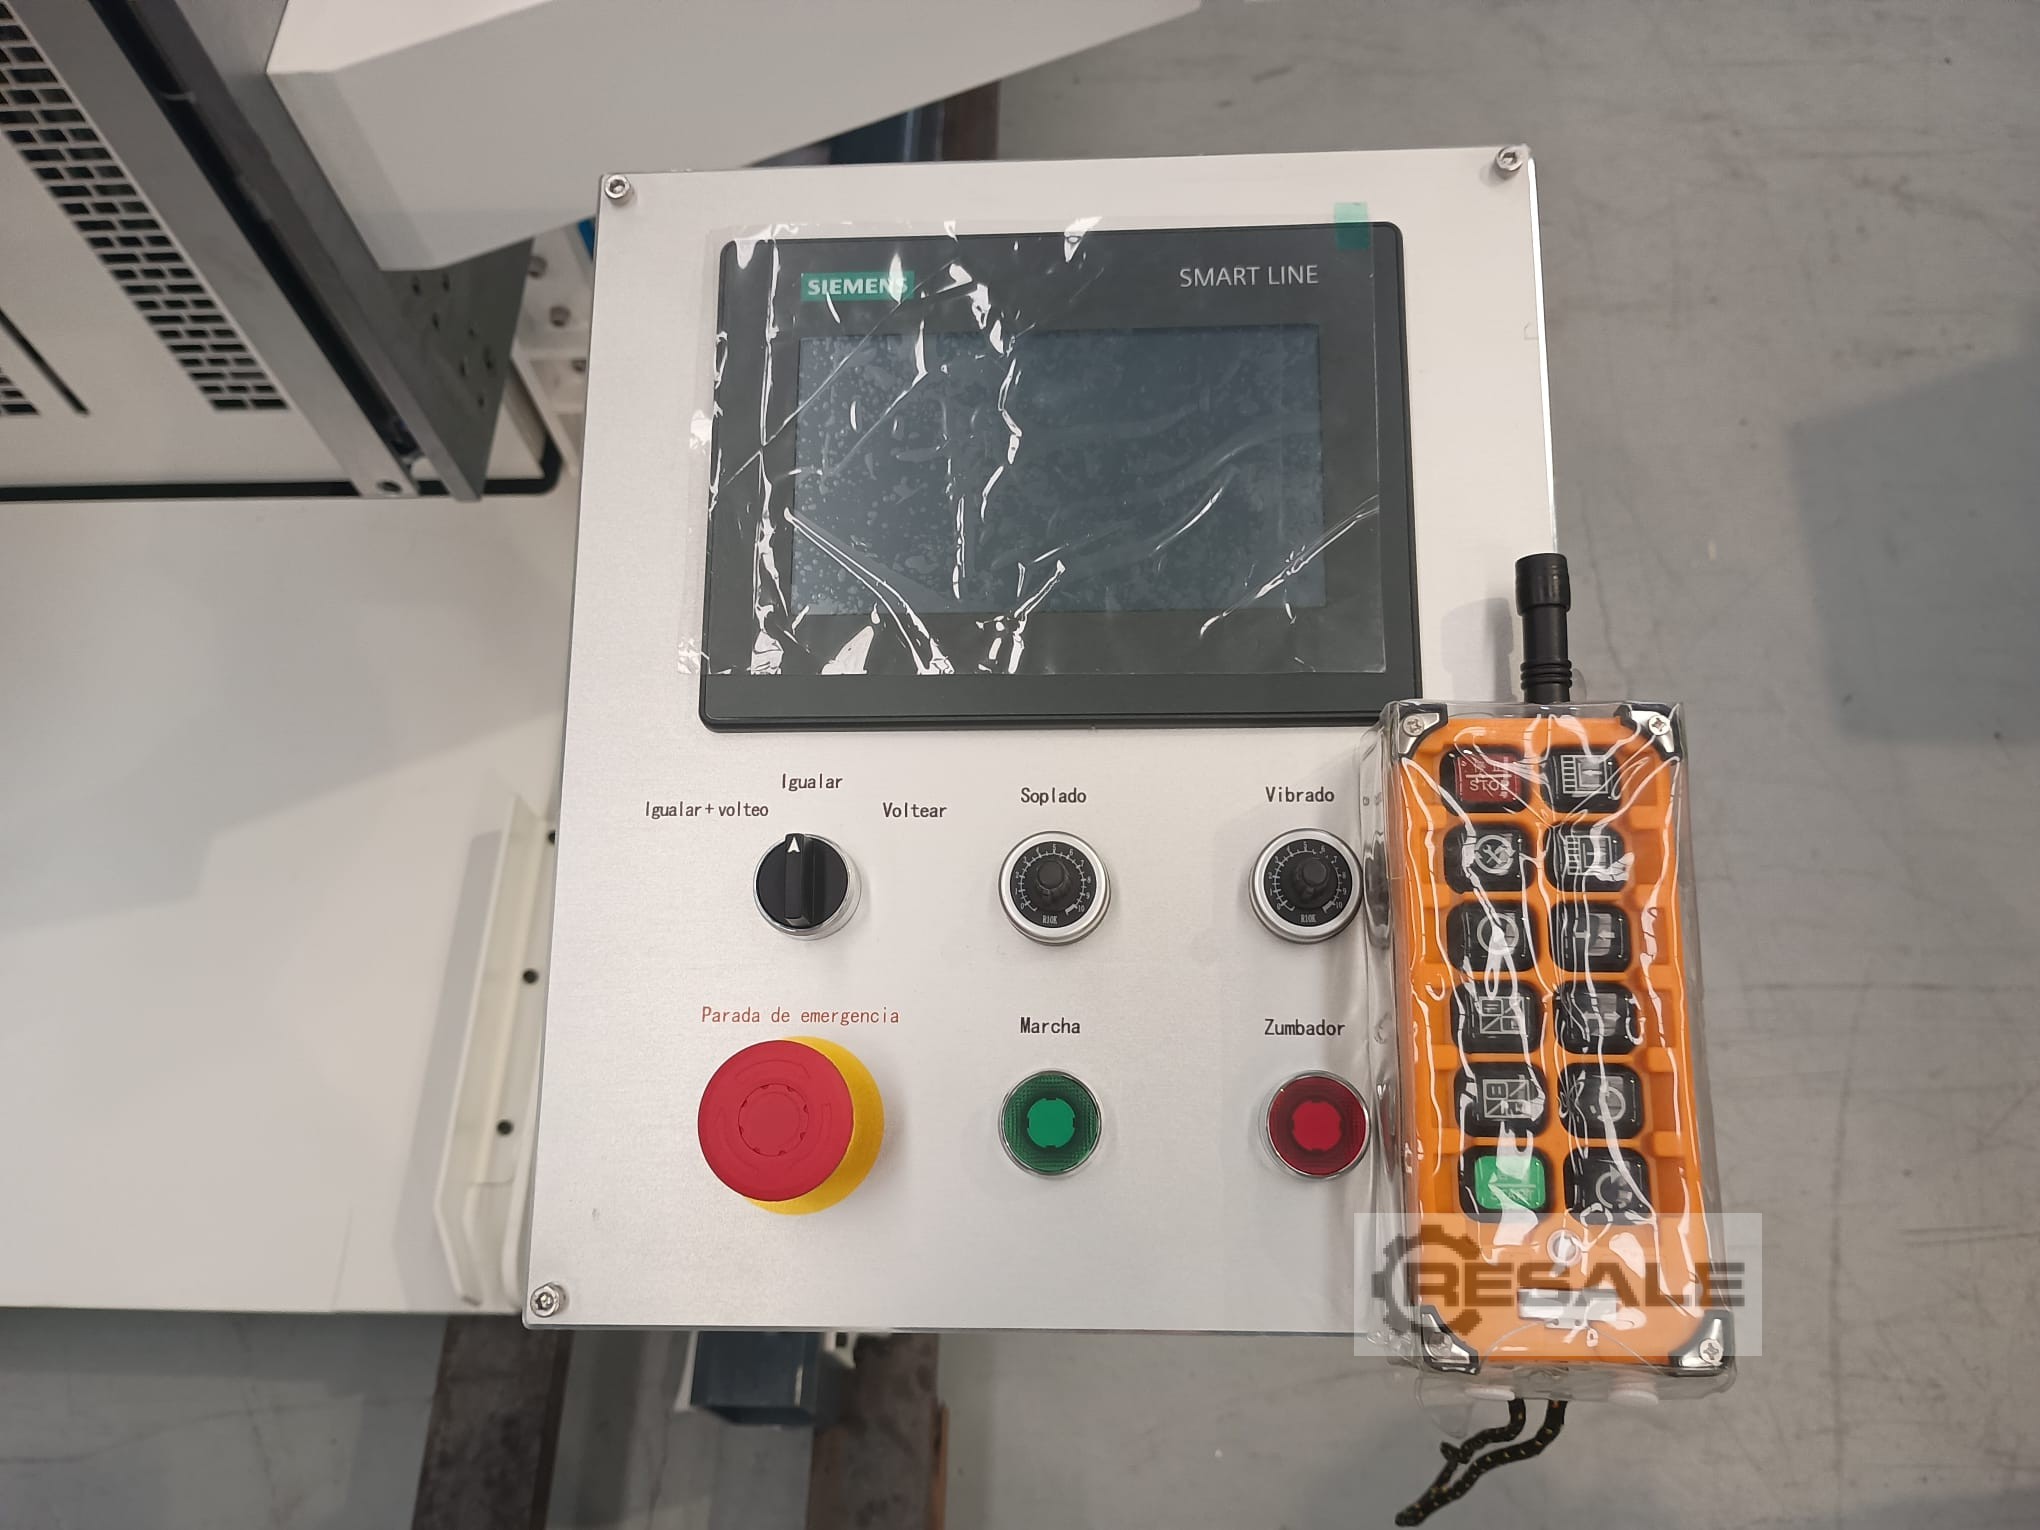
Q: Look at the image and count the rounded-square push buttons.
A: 12